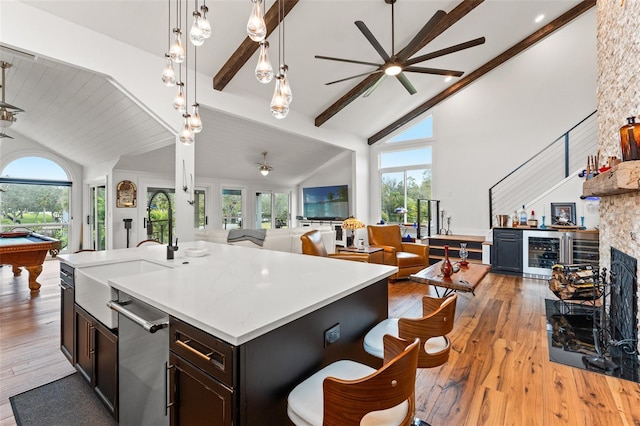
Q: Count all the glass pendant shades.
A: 11